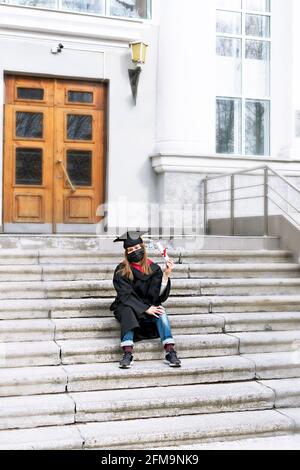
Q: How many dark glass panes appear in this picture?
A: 6